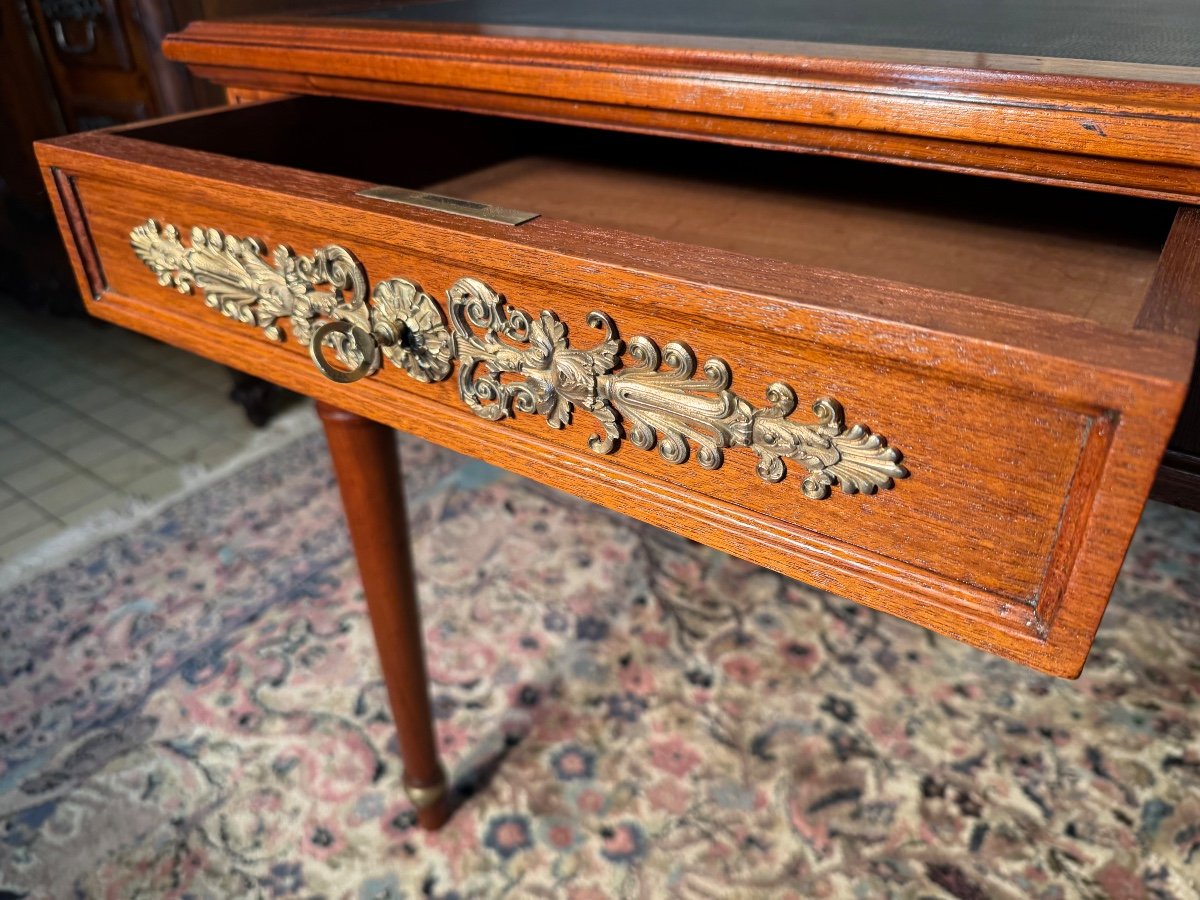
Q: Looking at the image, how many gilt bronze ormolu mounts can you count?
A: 3